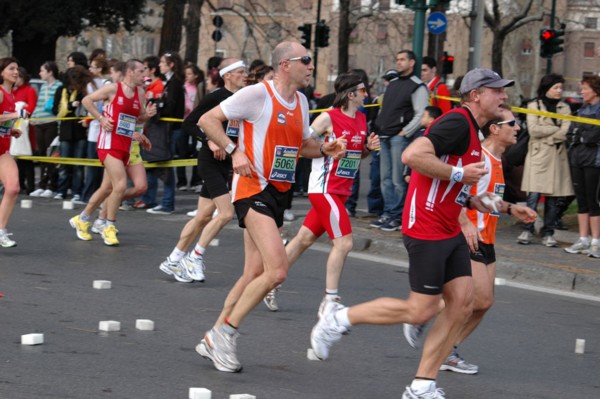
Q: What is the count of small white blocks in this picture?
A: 12